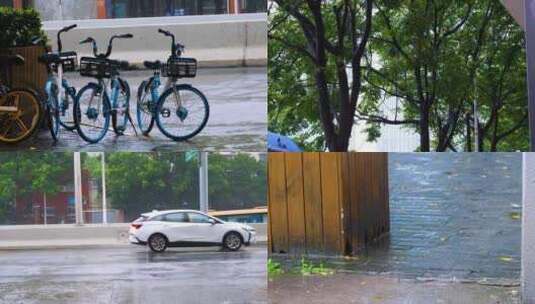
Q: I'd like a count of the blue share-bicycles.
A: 3